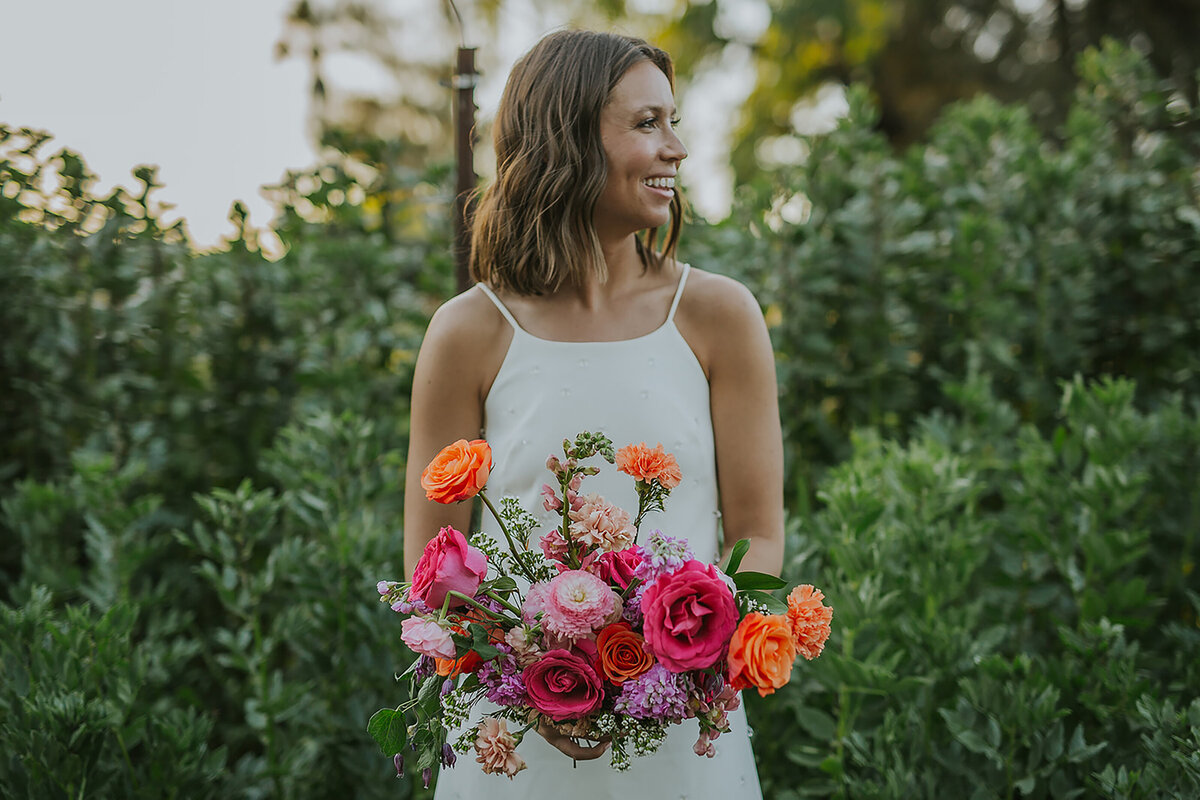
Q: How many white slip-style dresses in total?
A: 1